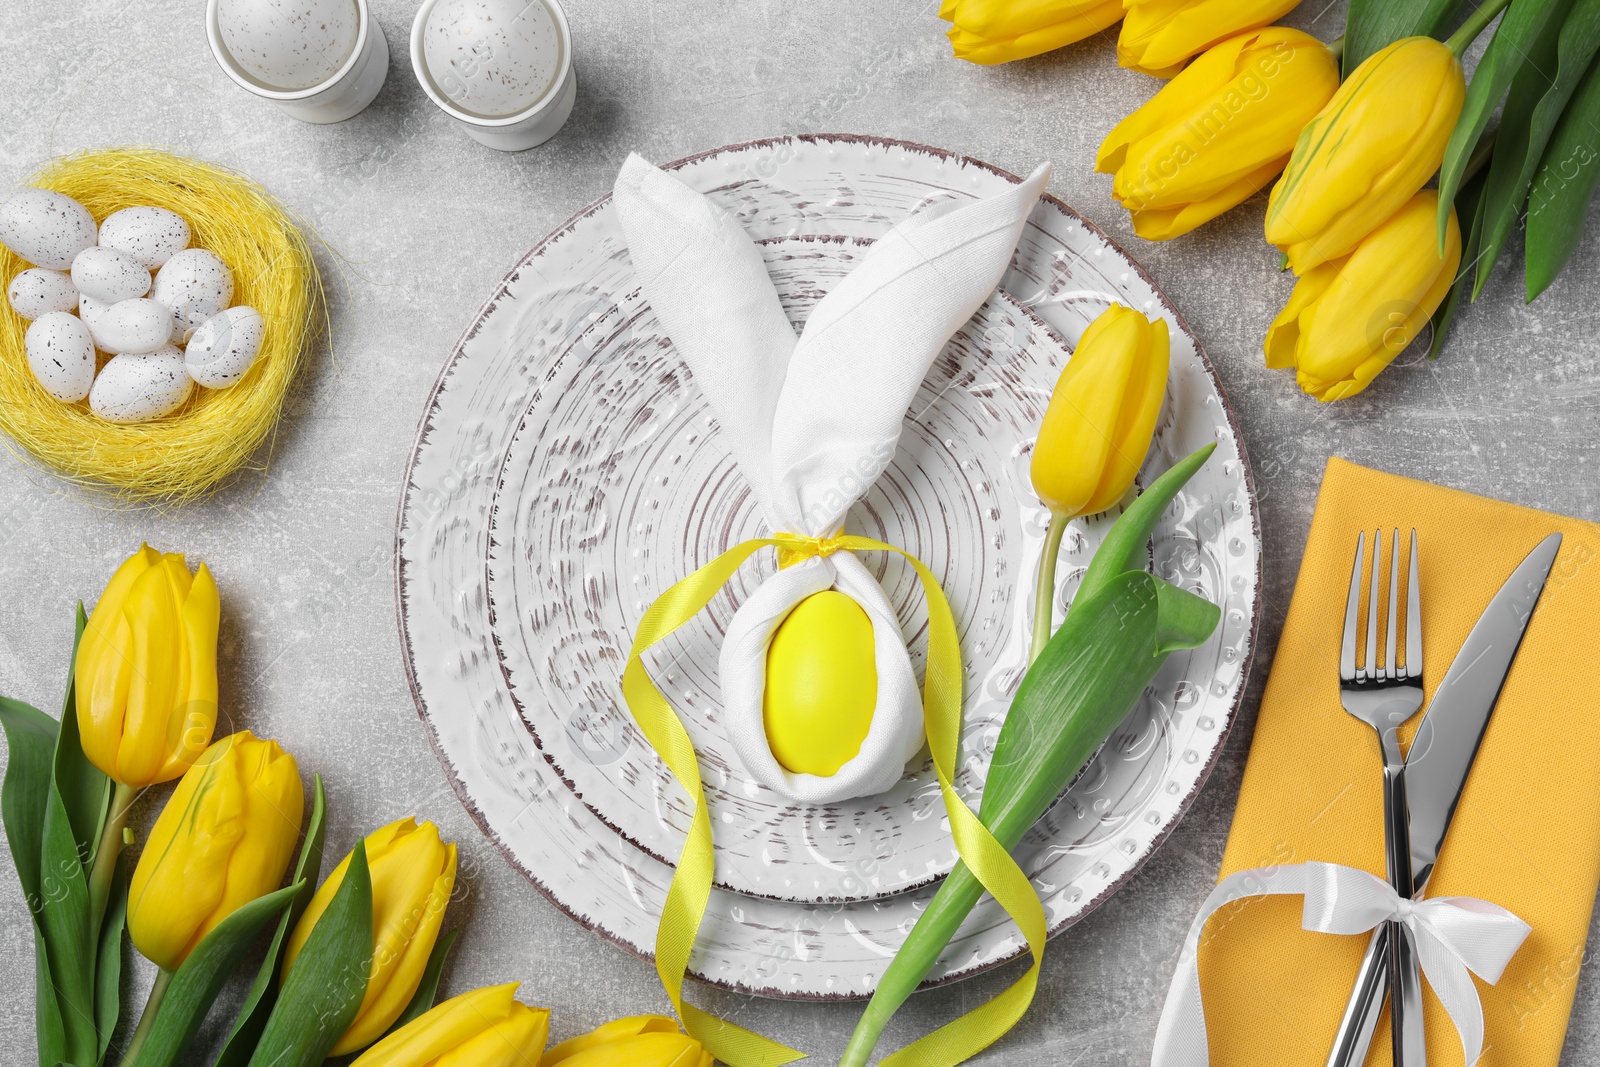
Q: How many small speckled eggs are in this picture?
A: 10